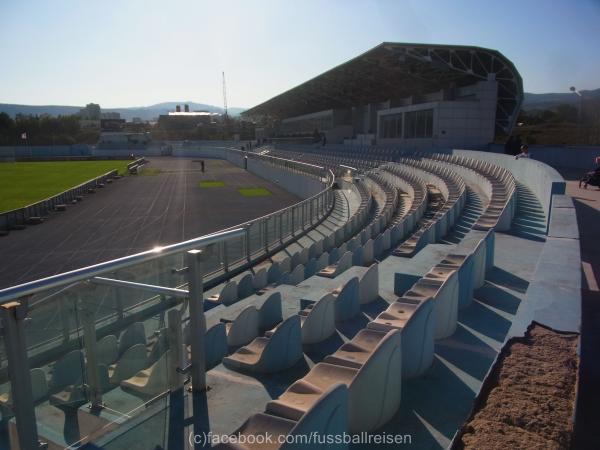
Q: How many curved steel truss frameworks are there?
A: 1